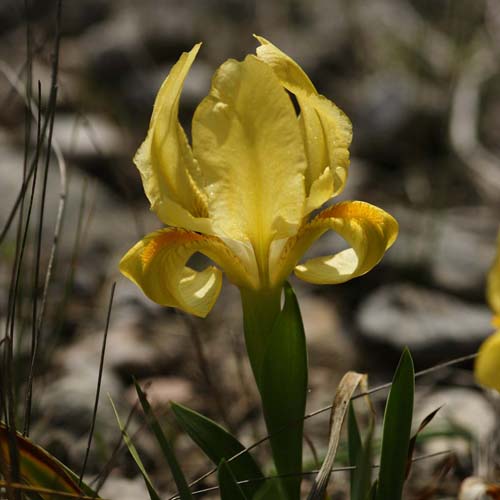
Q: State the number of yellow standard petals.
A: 3